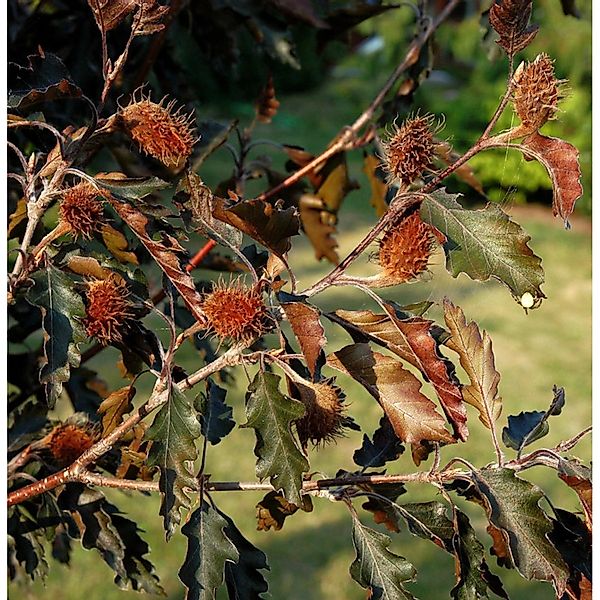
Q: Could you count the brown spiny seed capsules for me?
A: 9